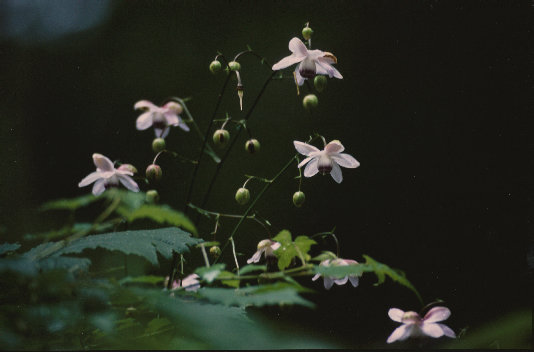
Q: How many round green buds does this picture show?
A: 13